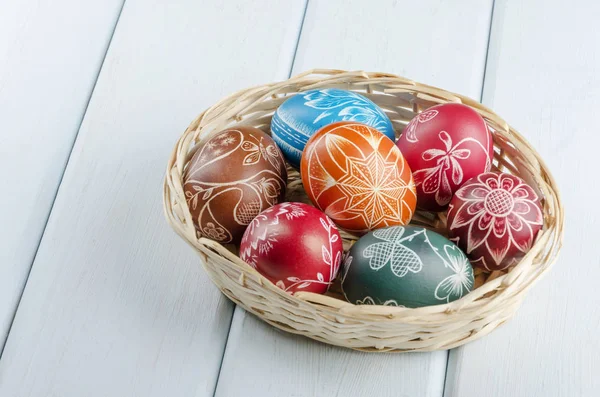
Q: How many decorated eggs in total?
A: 7